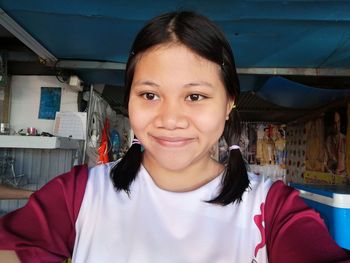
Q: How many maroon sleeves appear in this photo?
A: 2